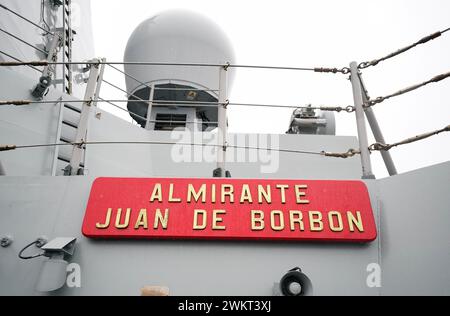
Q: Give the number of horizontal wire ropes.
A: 3